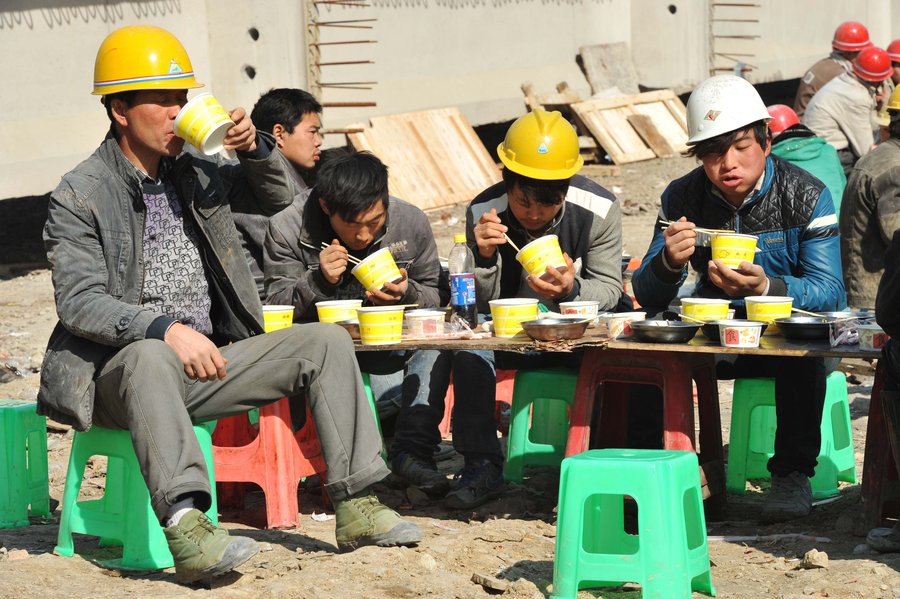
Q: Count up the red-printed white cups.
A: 5